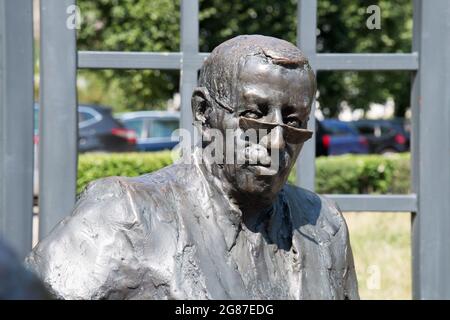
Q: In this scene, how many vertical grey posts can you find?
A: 5